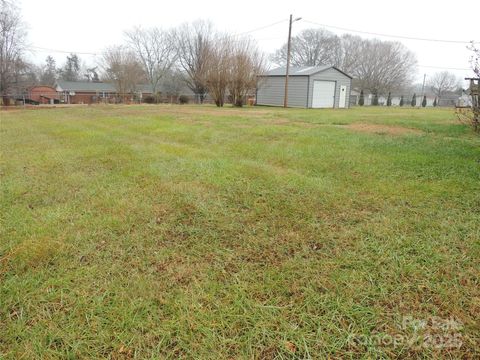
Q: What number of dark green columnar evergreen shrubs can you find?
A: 7